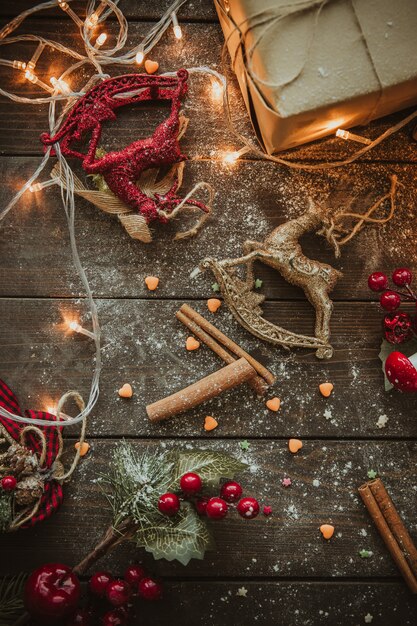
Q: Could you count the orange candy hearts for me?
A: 11